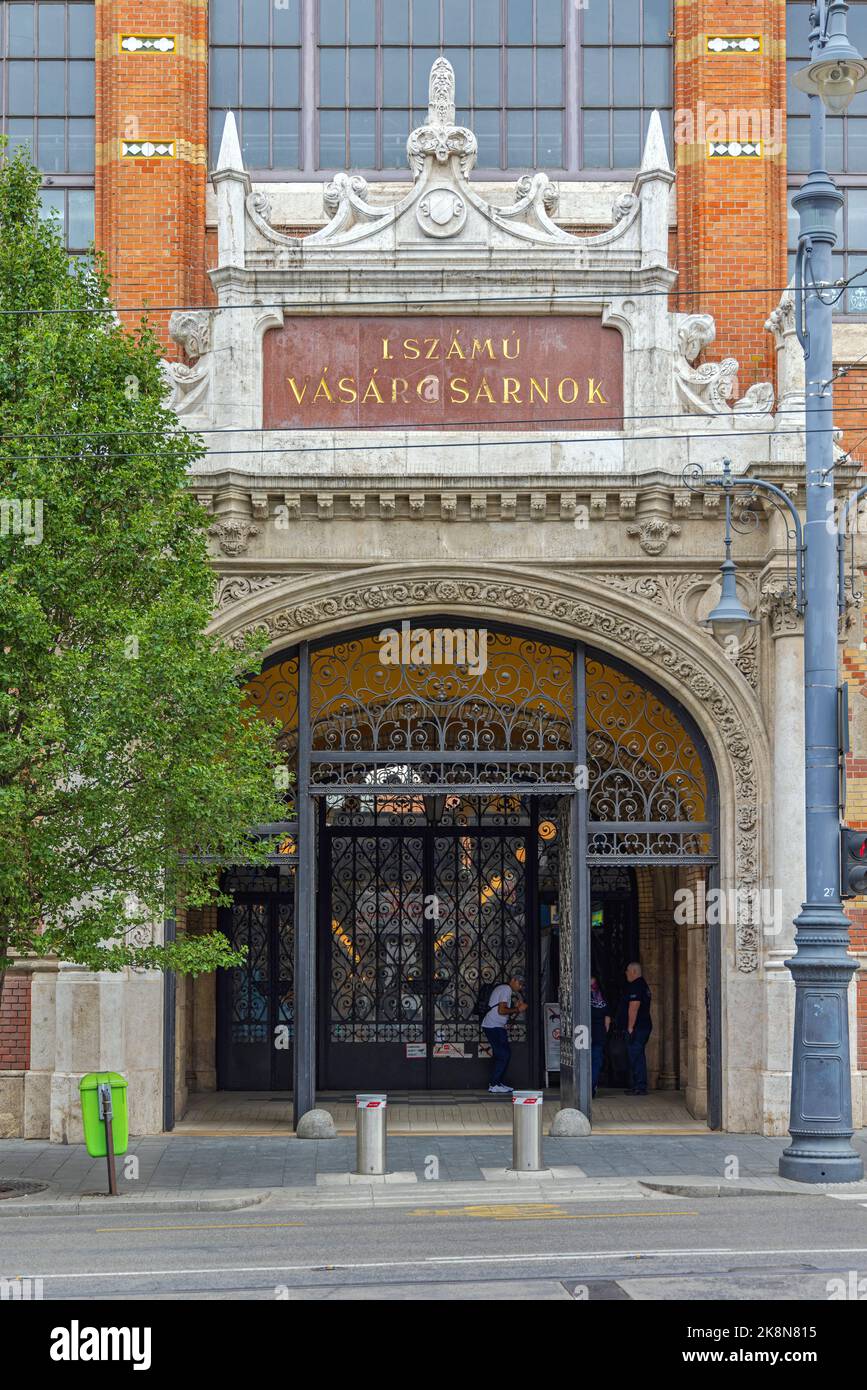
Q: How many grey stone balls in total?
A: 2